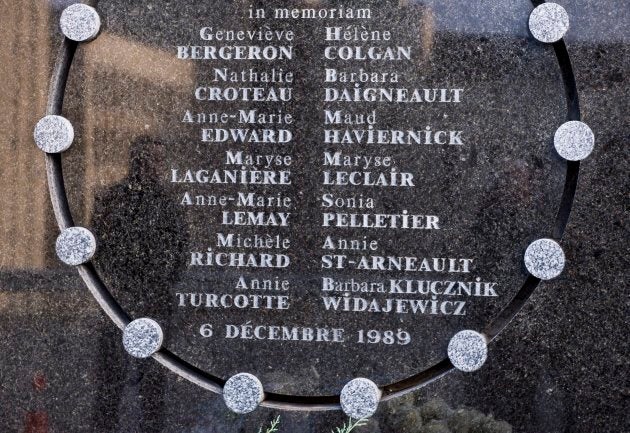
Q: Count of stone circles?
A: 10